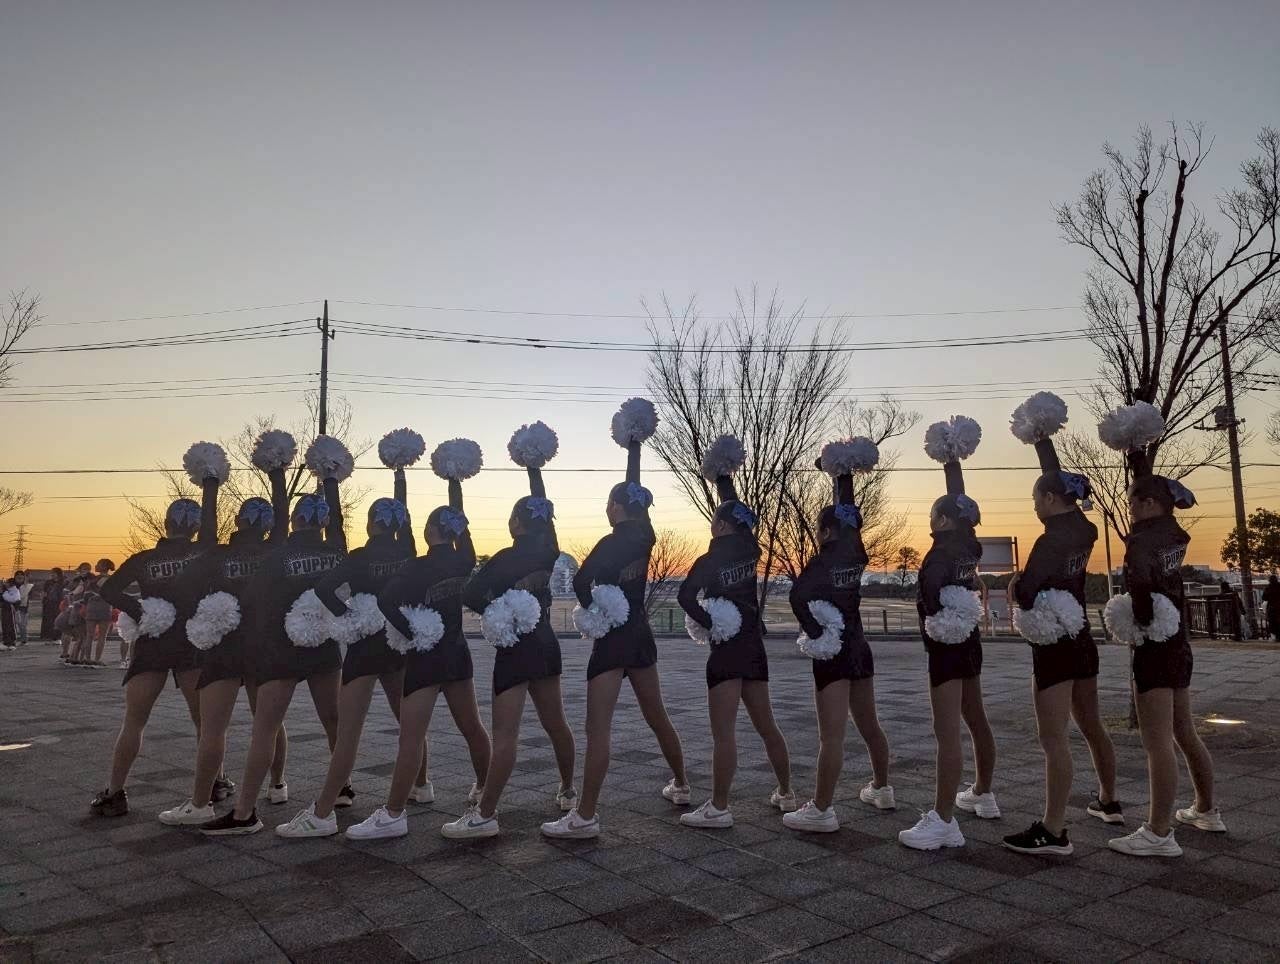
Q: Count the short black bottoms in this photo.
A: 12